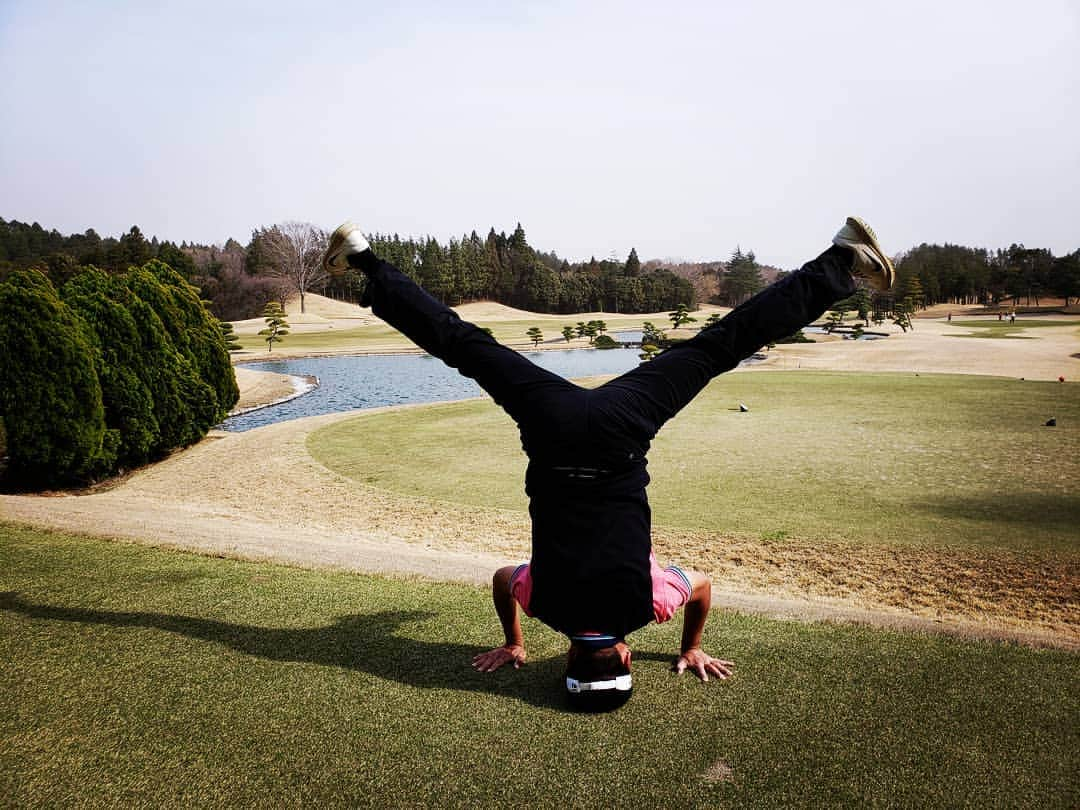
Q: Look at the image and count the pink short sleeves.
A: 2